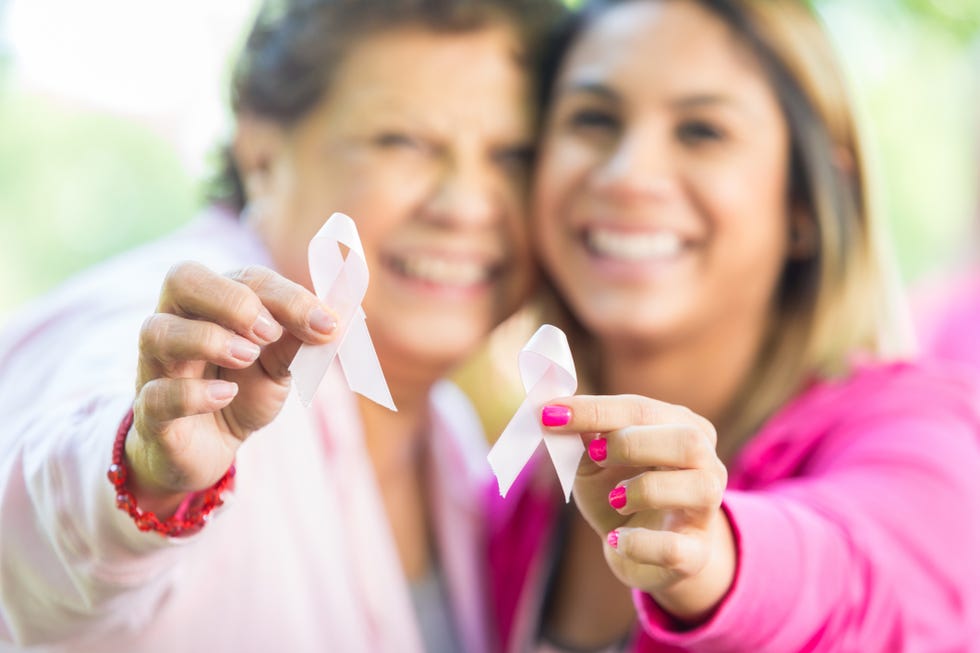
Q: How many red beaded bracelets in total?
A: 1